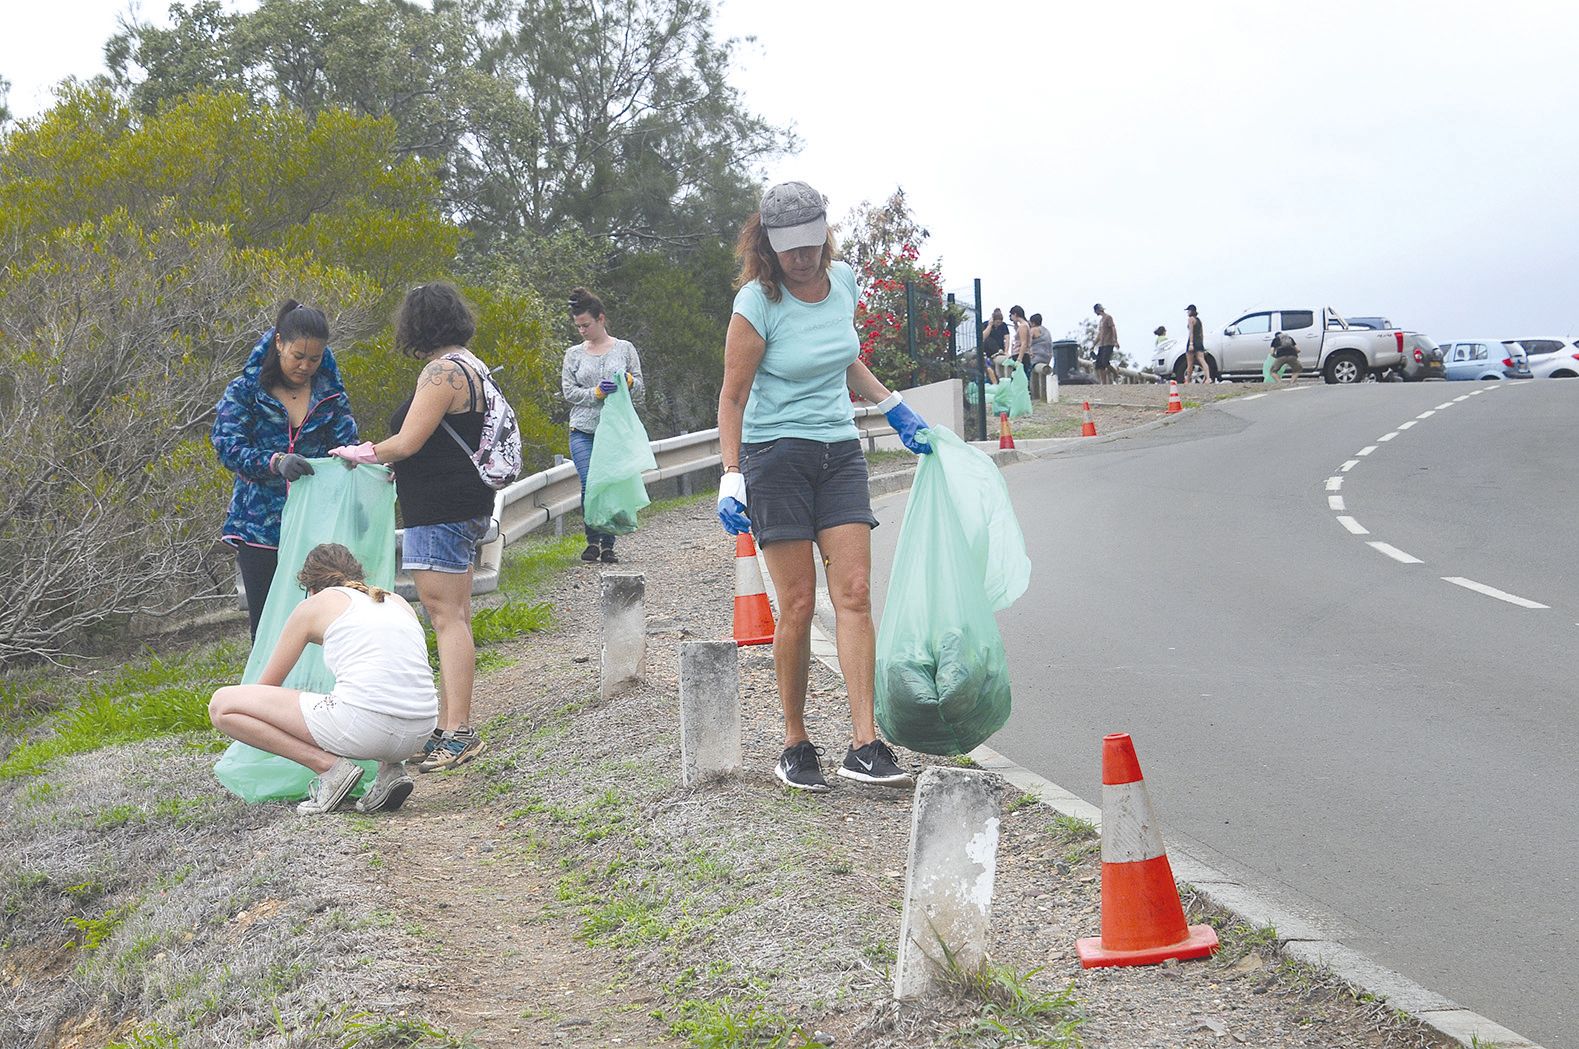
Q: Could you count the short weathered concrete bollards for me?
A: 3